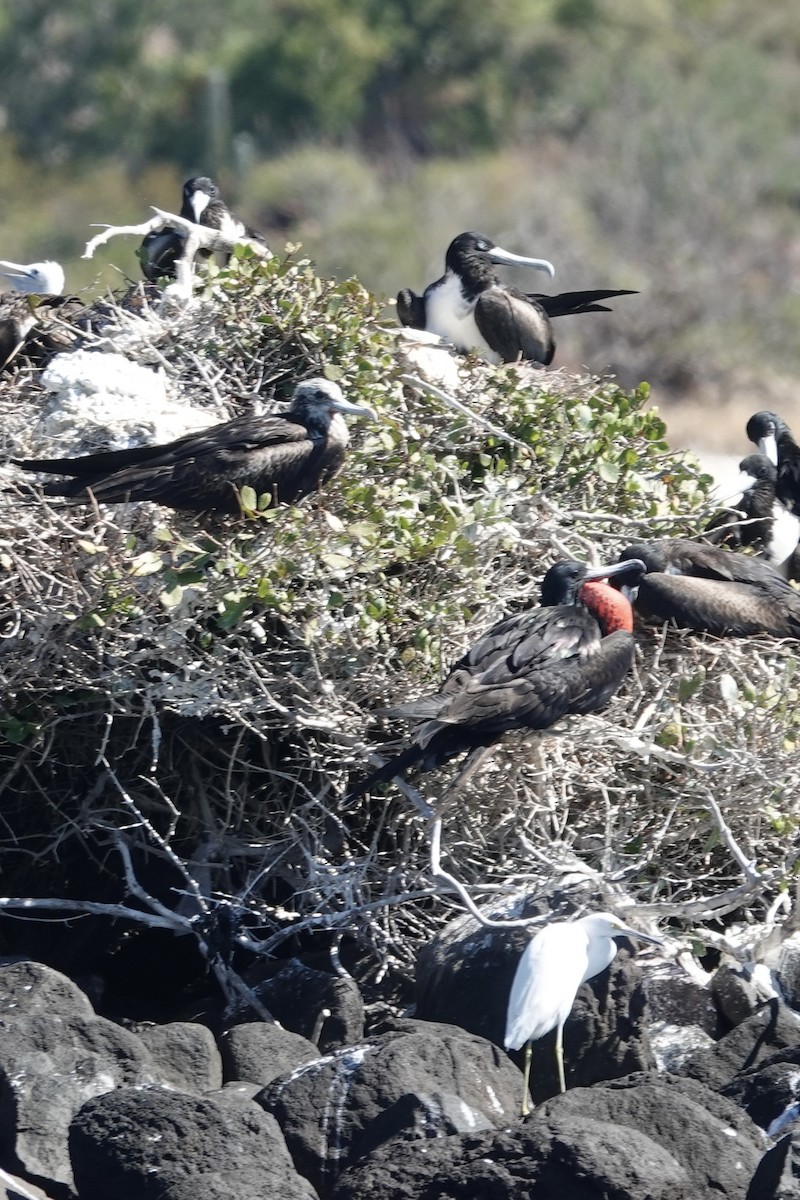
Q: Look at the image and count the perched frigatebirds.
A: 8